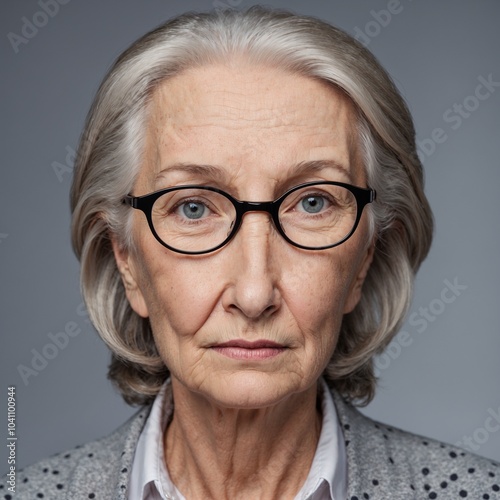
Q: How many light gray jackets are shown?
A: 1